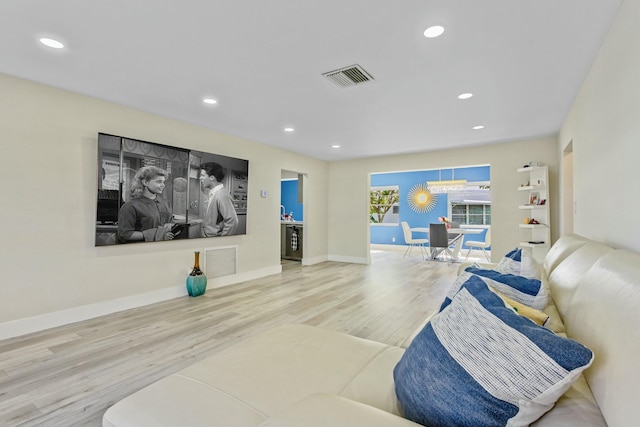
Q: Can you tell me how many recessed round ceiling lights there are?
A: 7